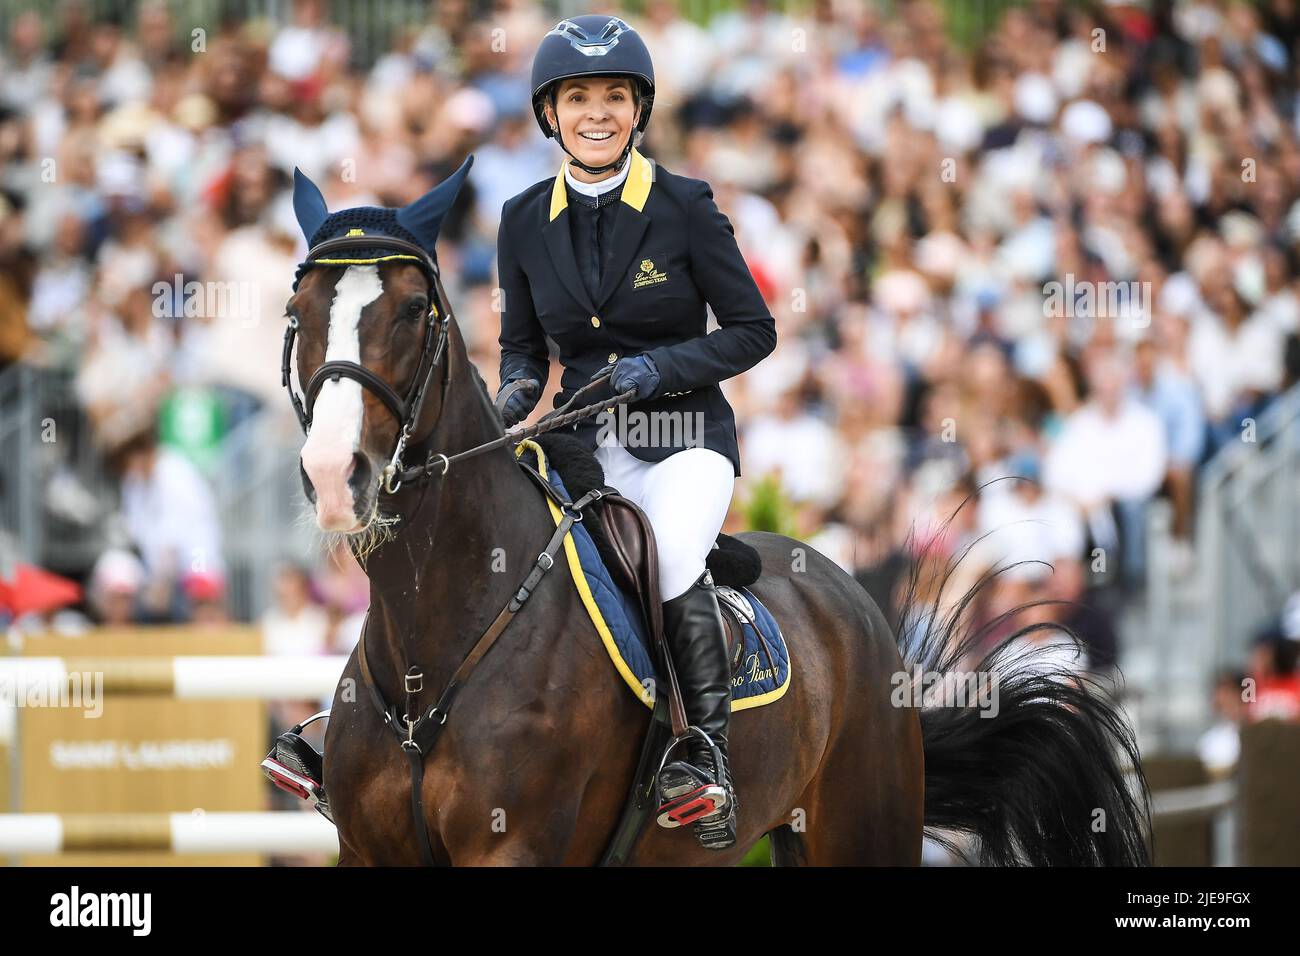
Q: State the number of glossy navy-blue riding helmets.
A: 1